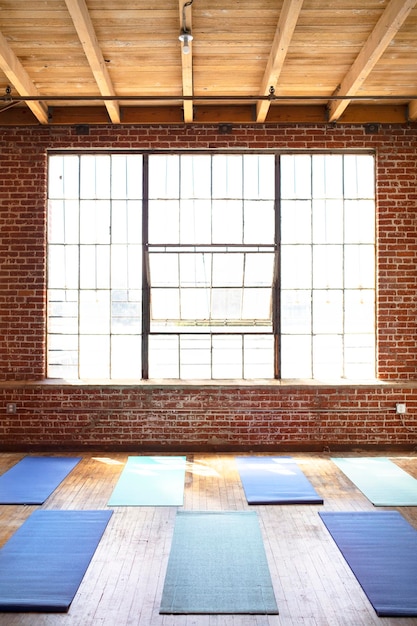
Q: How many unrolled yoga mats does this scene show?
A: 7